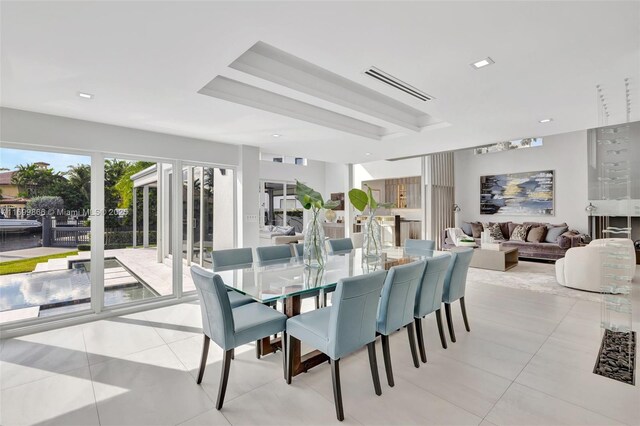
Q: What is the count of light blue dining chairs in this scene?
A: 10